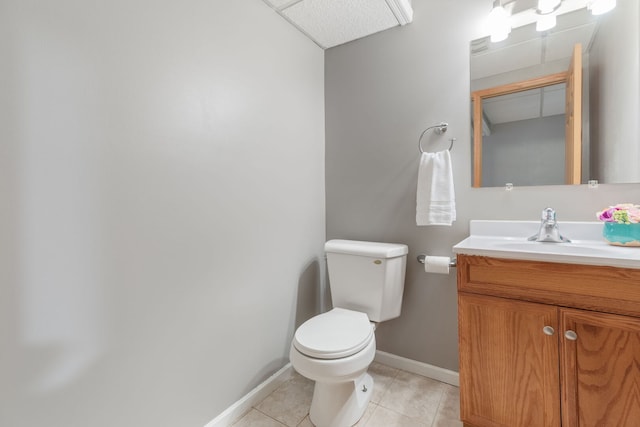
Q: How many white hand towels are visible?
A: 1